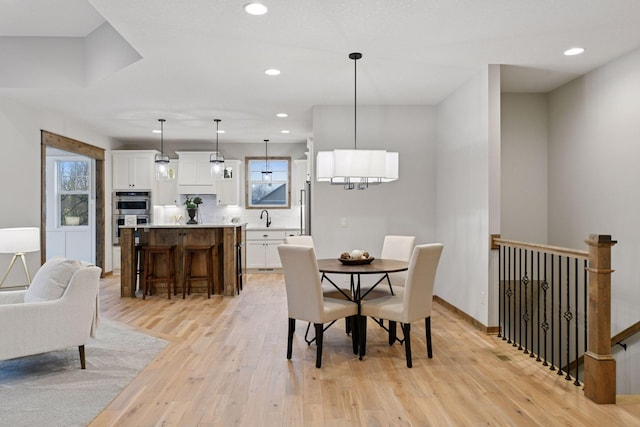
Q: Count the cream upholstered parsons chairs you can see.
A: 4